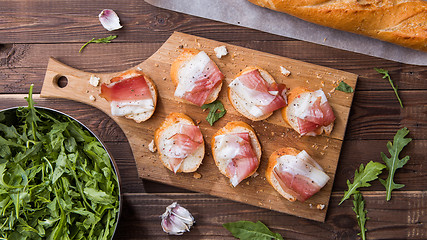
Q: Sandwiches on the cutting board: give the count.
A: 7